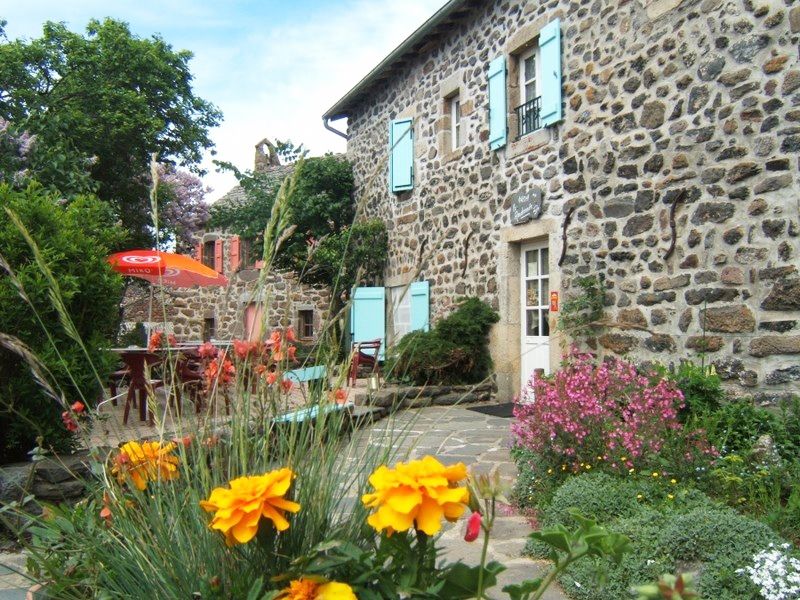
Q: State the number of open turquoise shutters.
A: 4